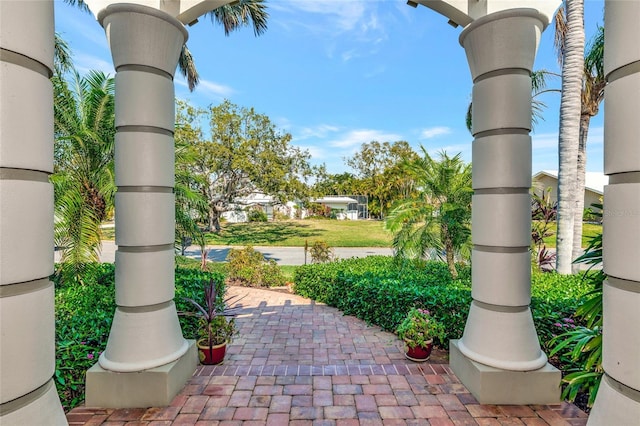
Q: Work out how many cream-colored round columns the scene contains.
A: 4